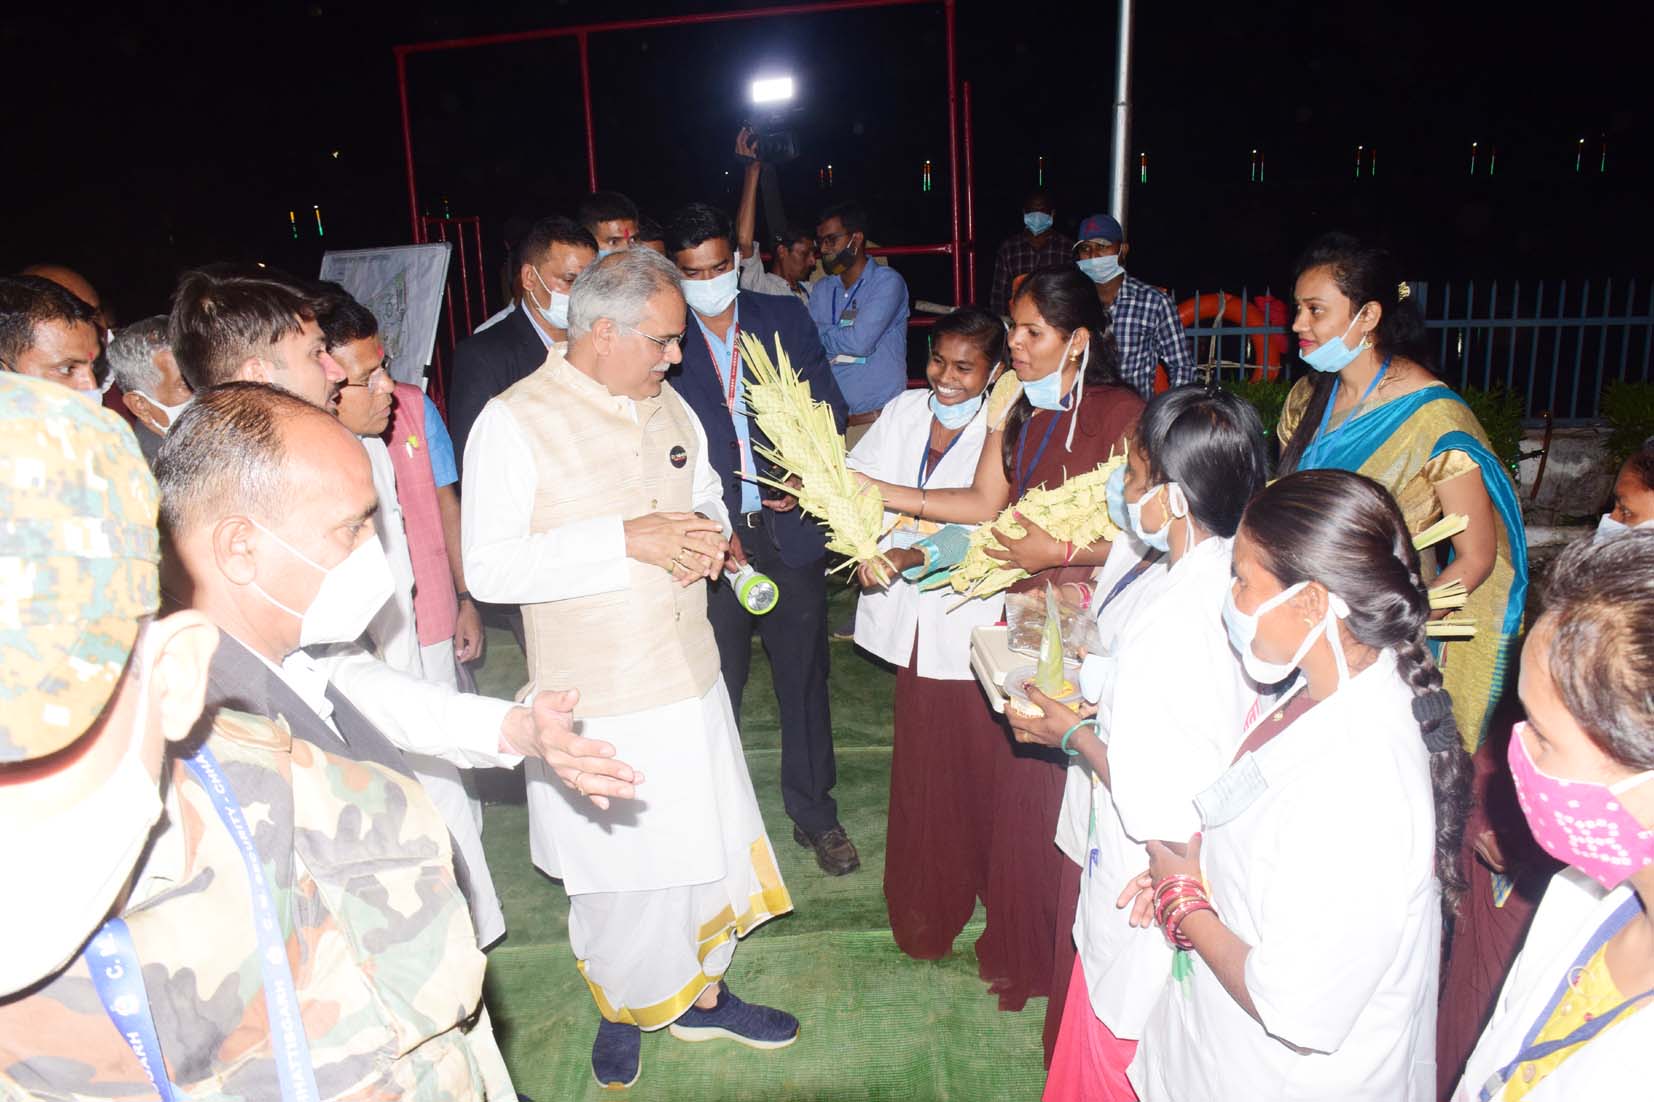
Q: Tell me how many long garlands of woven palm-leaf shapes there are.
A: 2